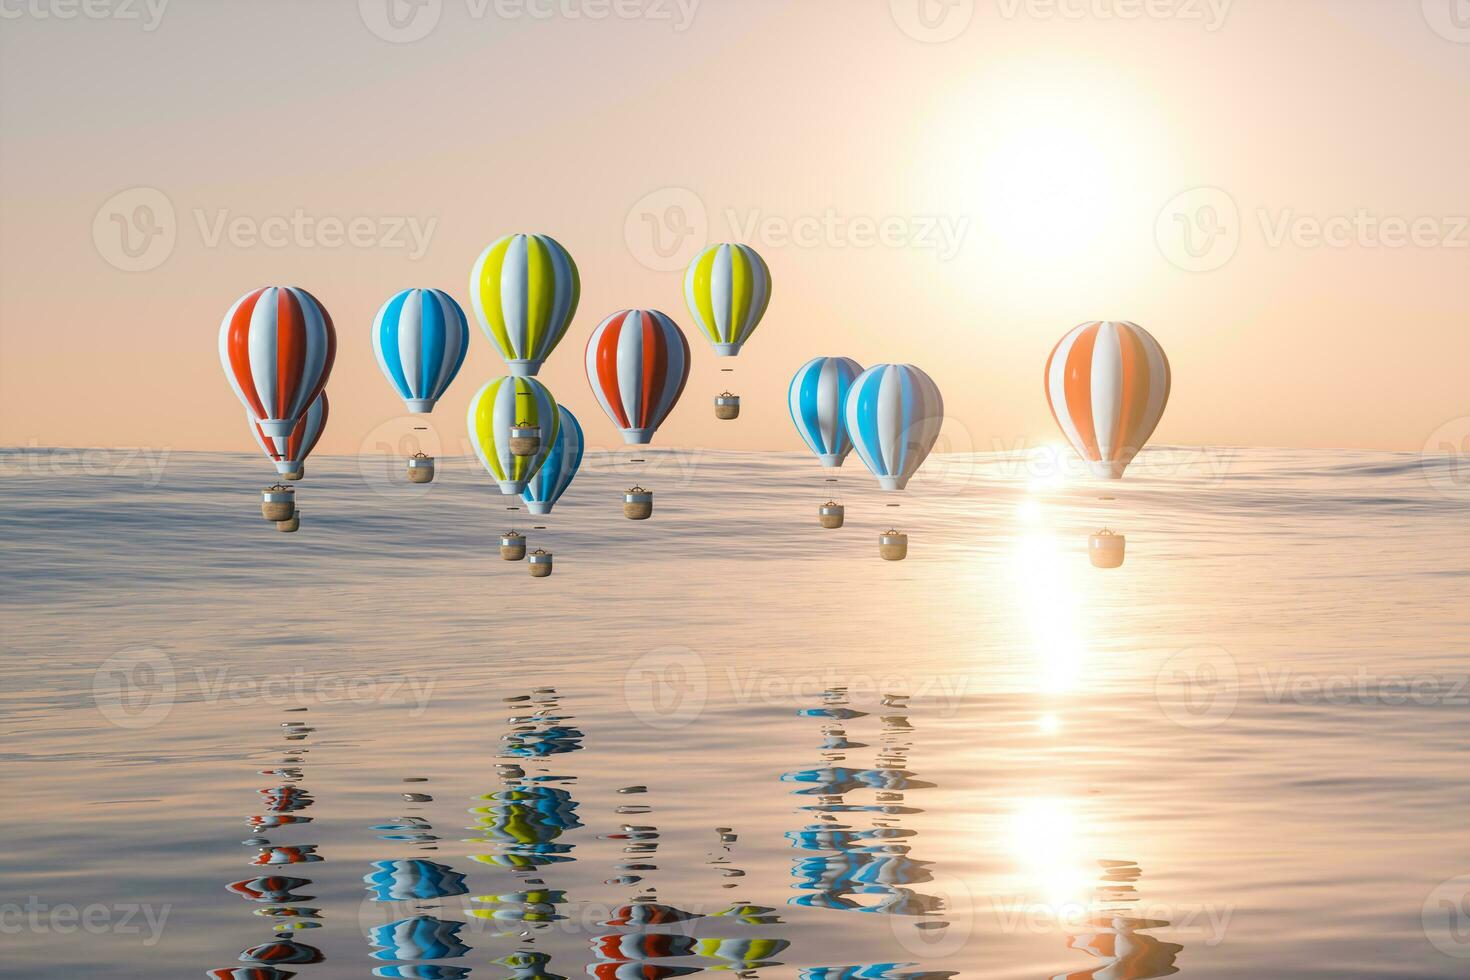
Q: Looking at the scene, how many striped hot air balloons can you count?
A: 11